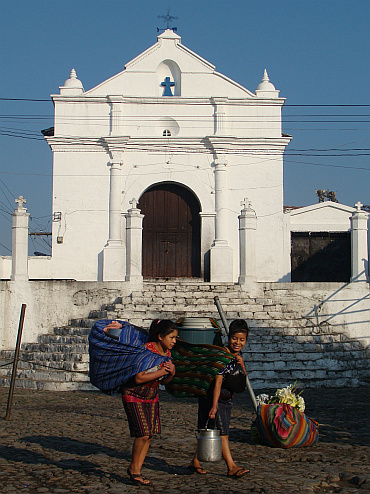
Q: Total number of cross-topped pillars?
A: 4